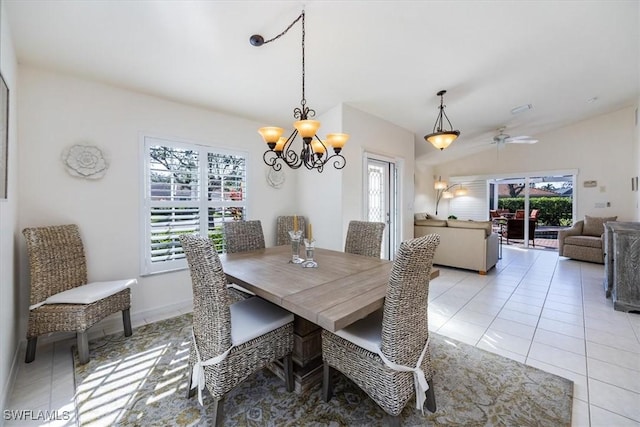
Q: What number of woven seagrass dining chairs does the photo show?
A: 6